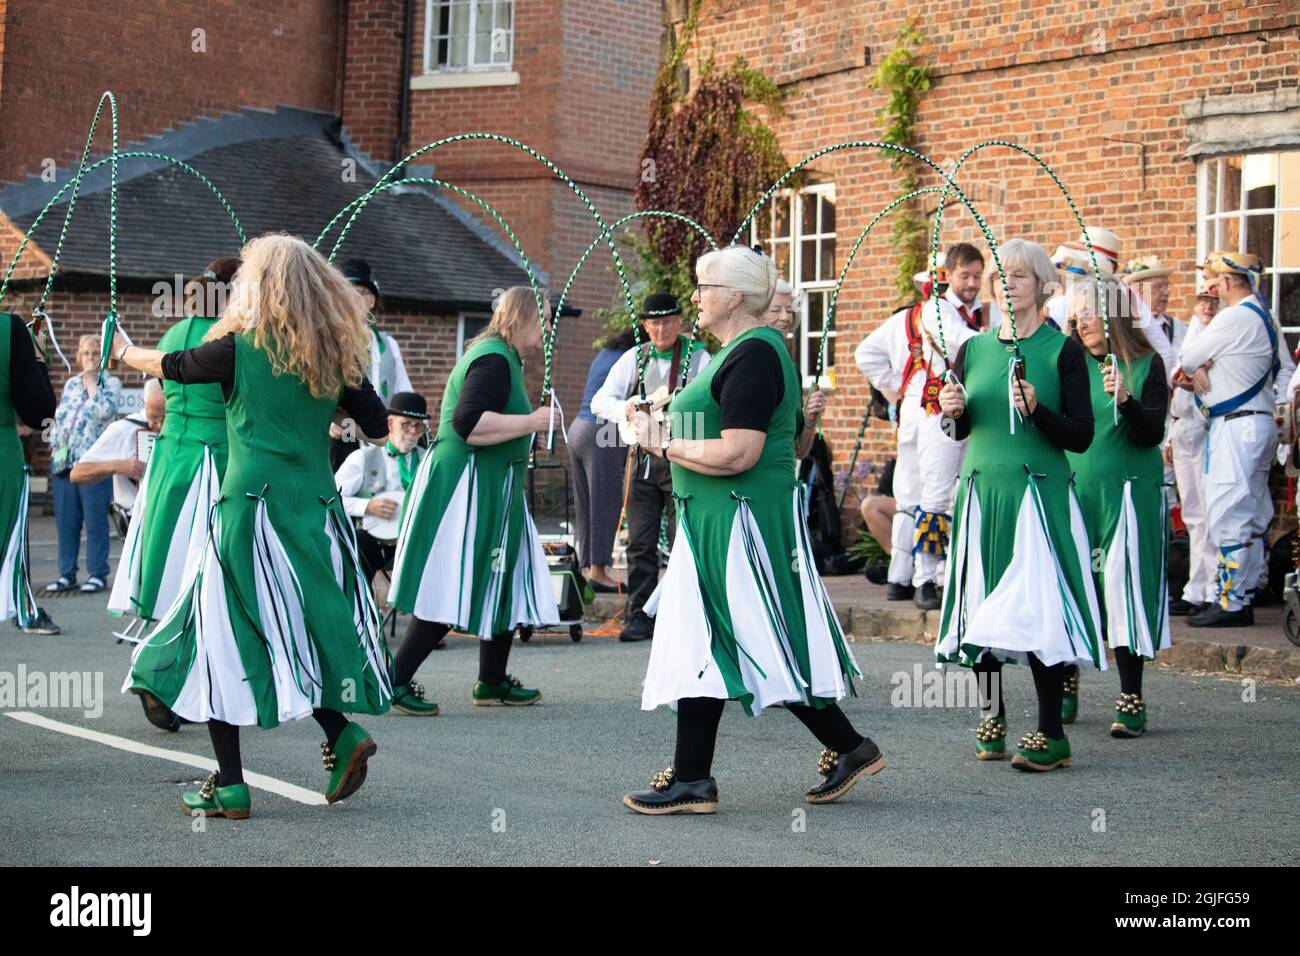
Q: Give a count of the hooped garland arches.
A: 8